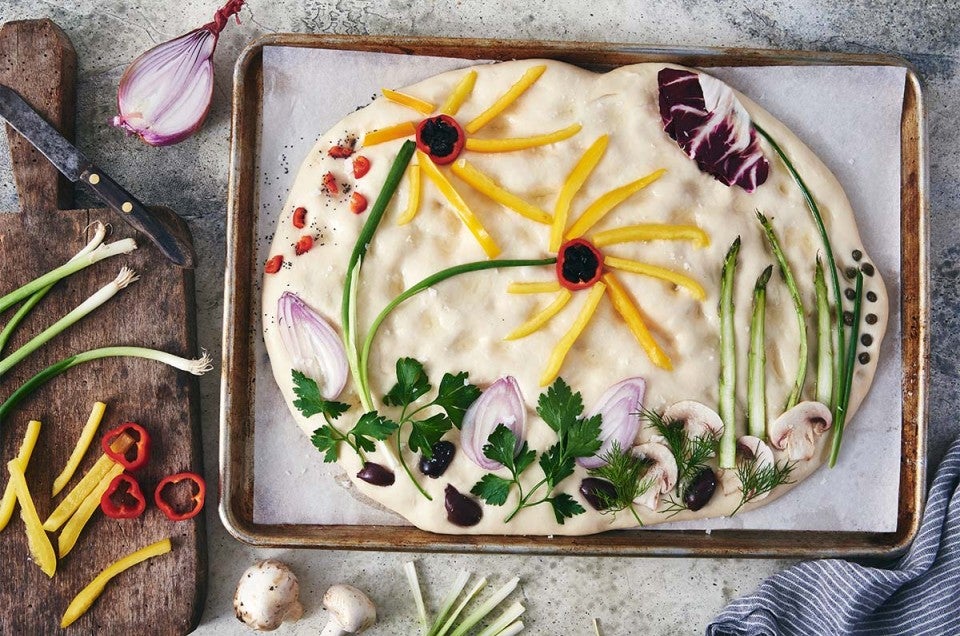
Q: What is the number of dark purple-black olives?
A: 5